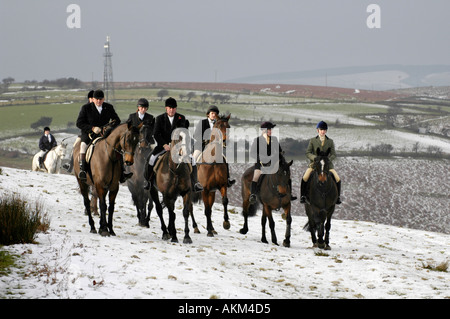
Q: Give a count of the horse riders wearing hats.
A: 8